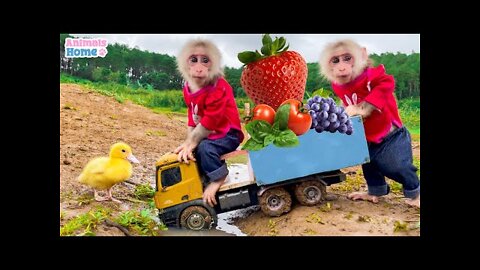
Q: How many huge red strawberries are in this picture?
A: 1